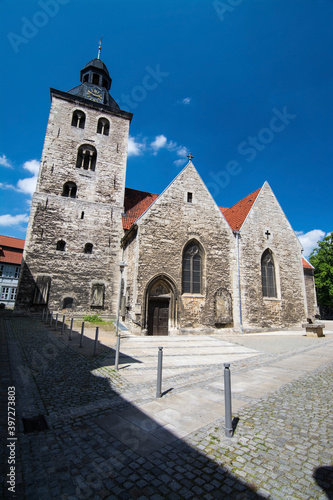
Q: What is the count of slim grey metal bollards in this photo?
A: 11